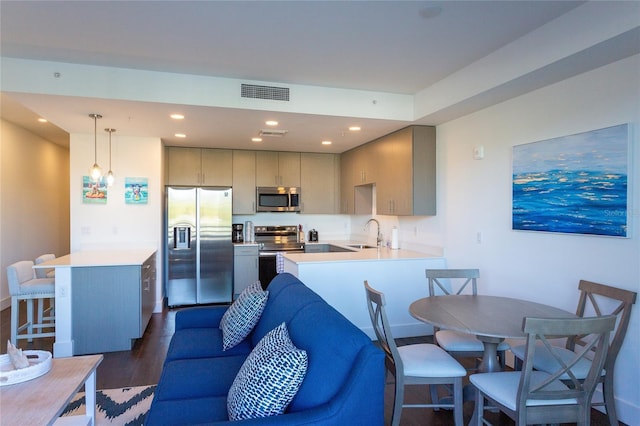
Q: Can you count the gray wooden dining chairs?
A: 4